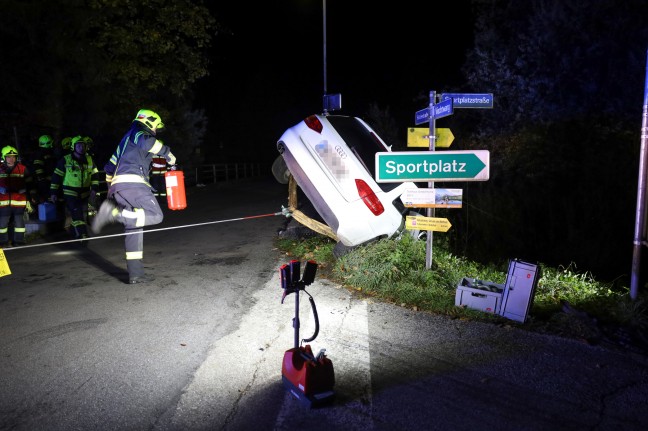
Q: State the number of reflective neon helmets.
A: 6